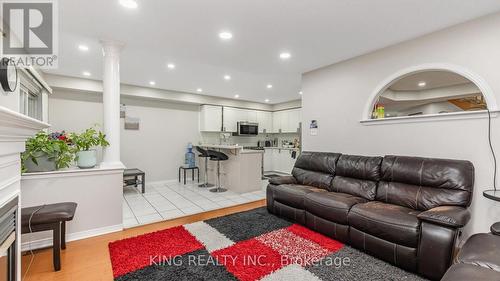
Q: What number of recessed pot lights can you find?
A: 14